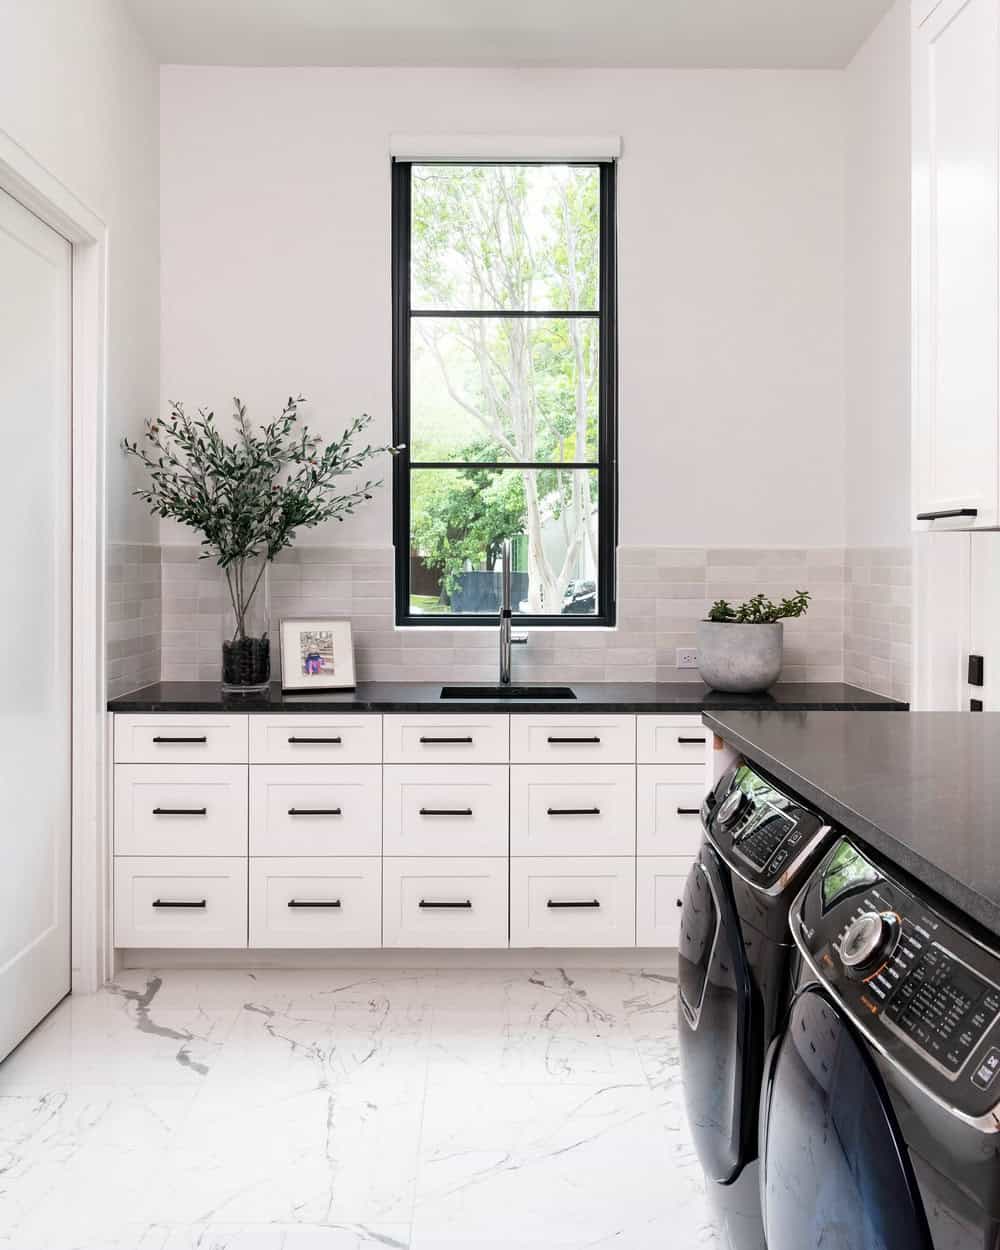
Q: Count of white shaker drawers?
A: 15